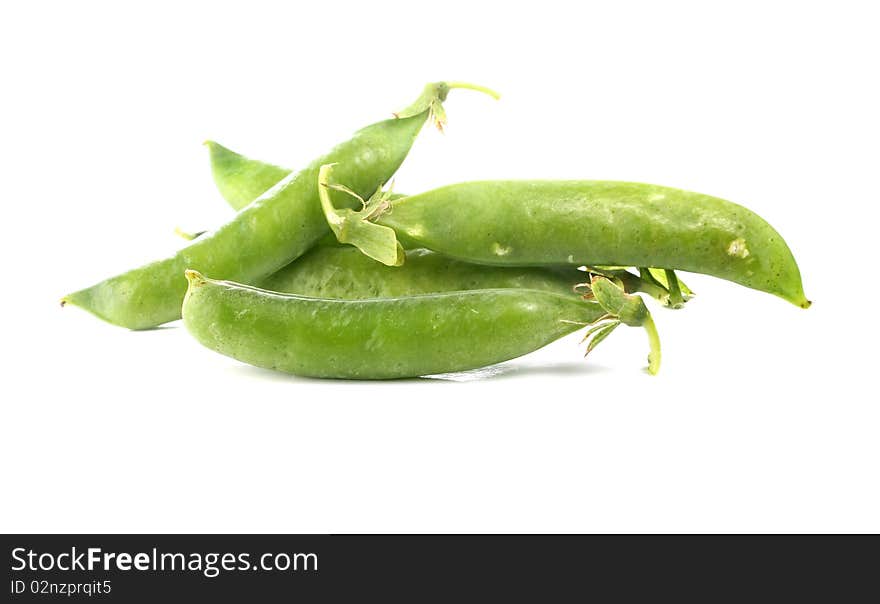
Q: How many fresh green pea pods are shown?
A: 5